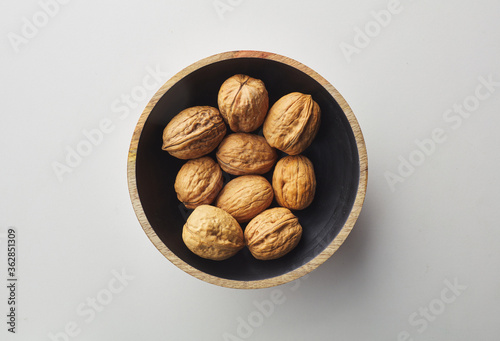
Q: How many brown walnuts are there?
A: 9